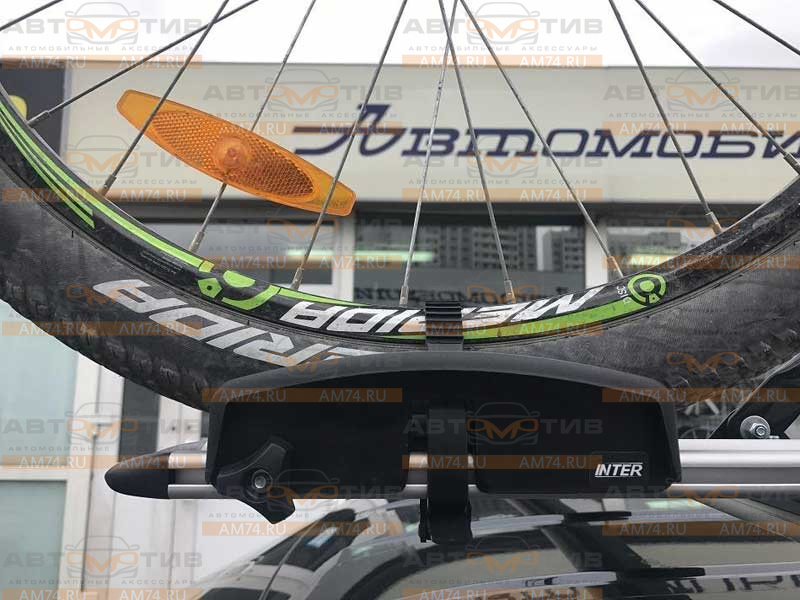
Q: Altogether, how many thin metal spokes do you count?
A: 11